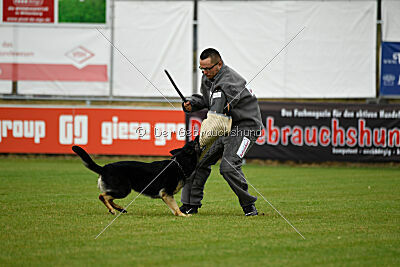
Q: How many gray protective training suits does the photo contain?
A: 1